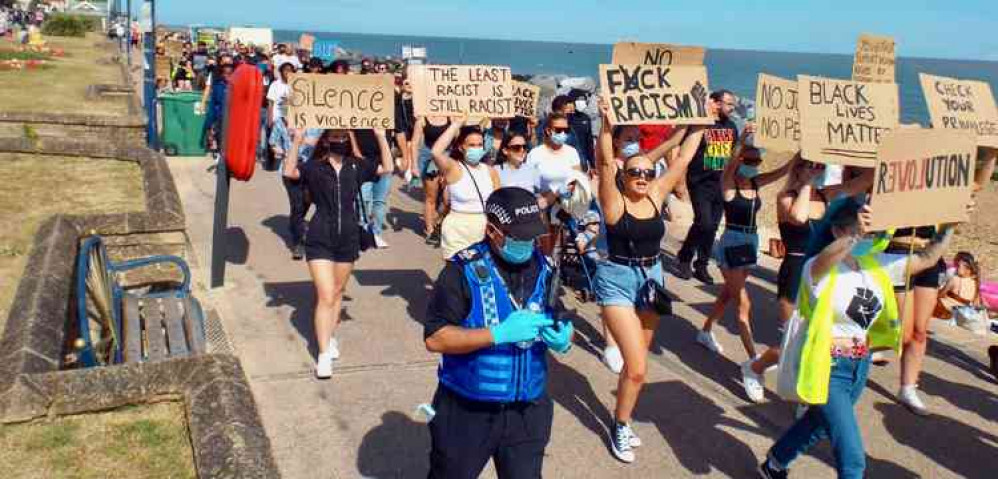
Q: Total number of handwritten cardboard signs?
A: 10